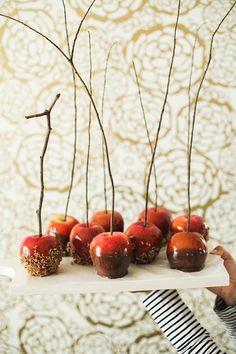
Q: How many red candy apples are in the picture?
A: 9